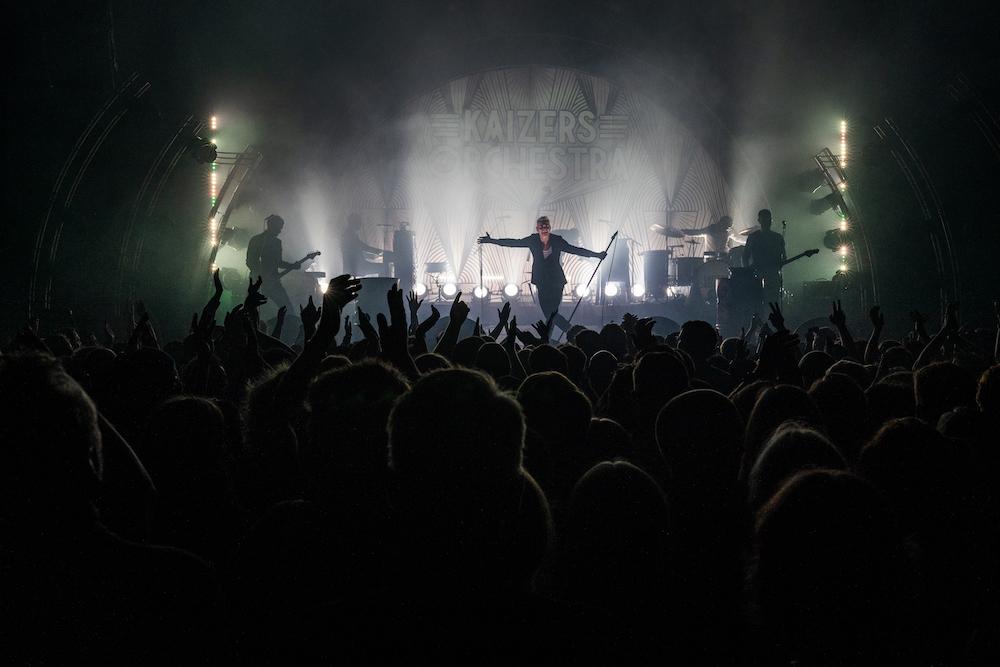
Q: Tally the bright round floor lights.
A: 7